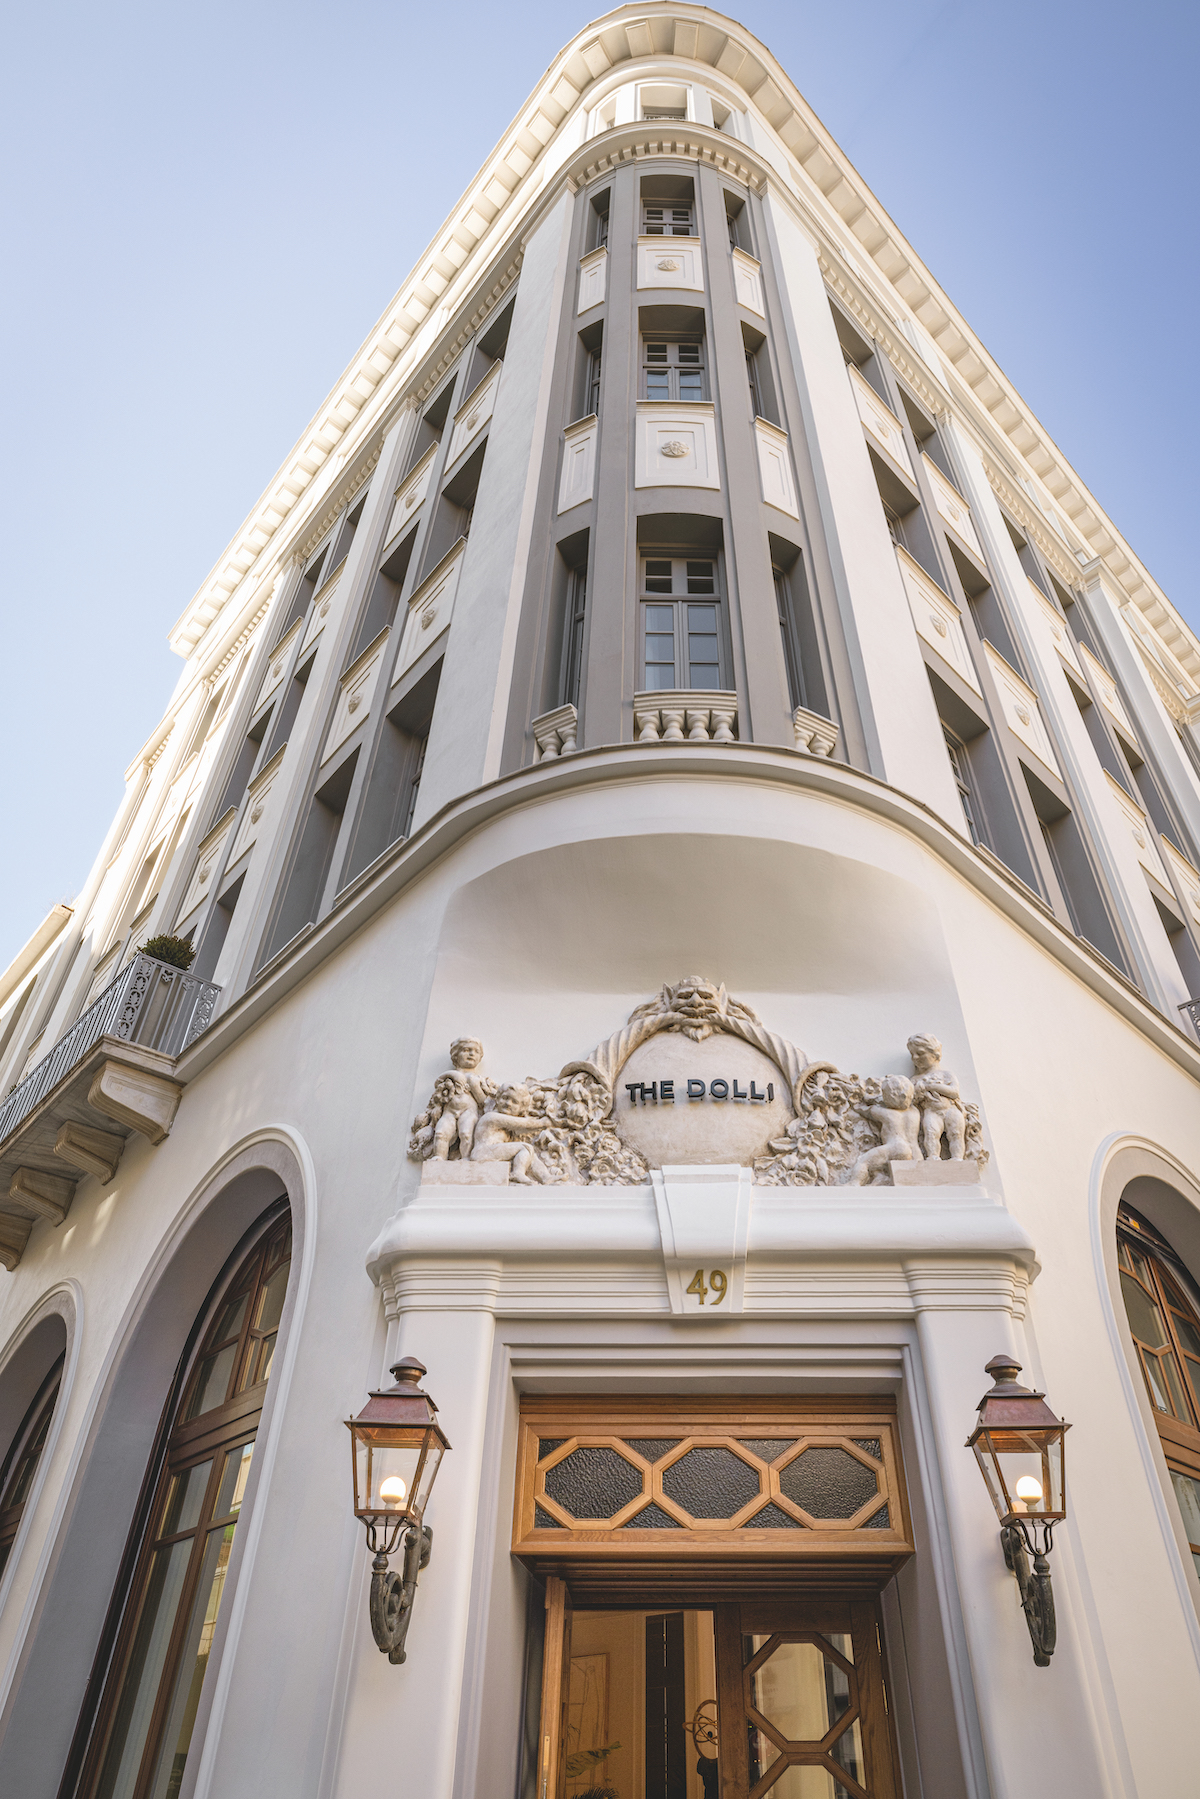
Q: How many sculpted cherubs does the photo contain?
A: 4